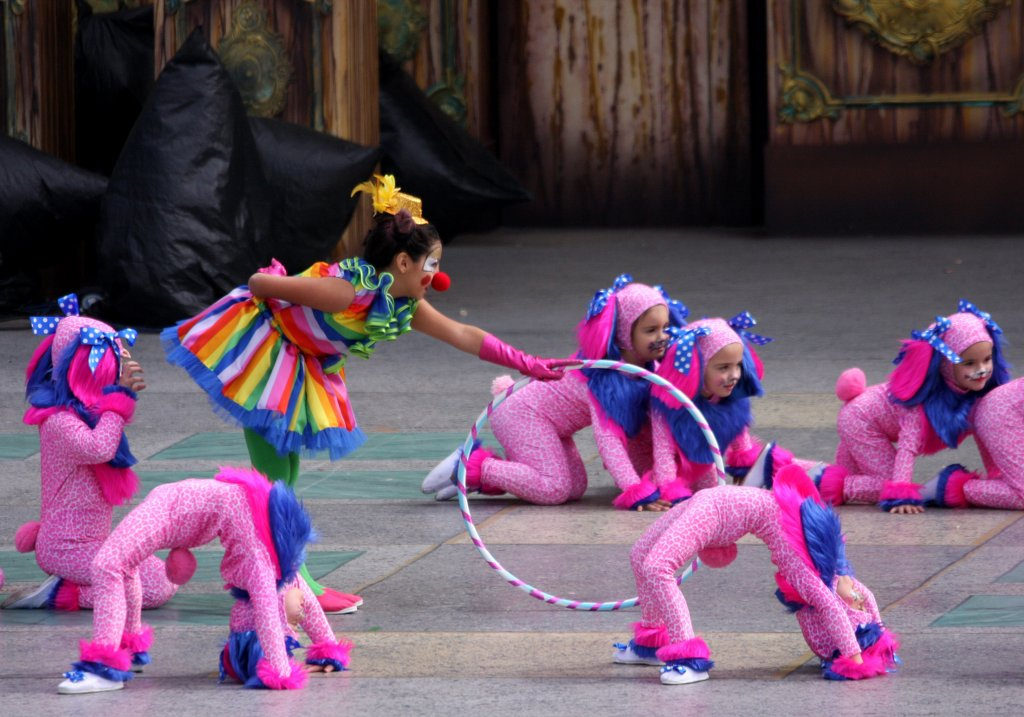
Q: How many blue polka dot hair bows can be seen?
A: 8